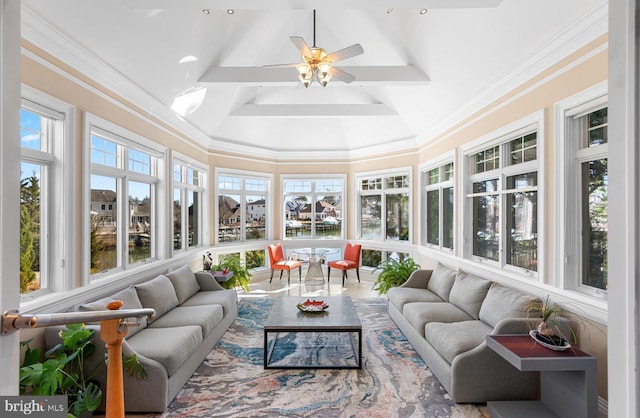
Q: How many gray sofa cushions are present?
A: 12